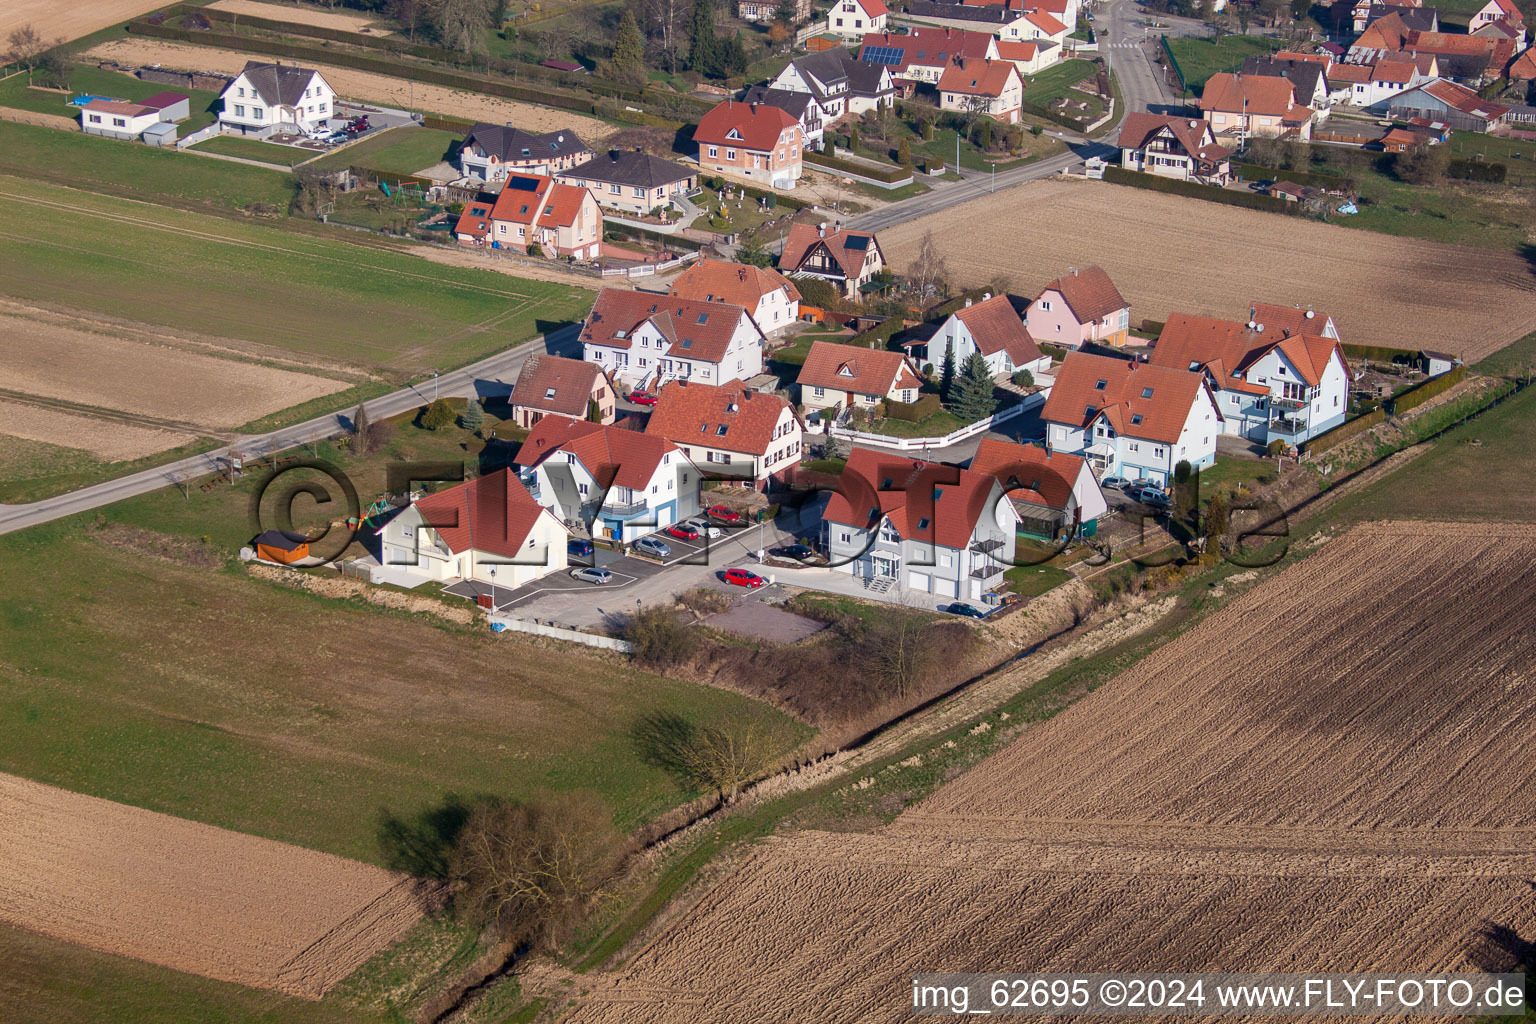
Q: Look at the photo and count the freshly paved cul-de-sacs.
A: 1